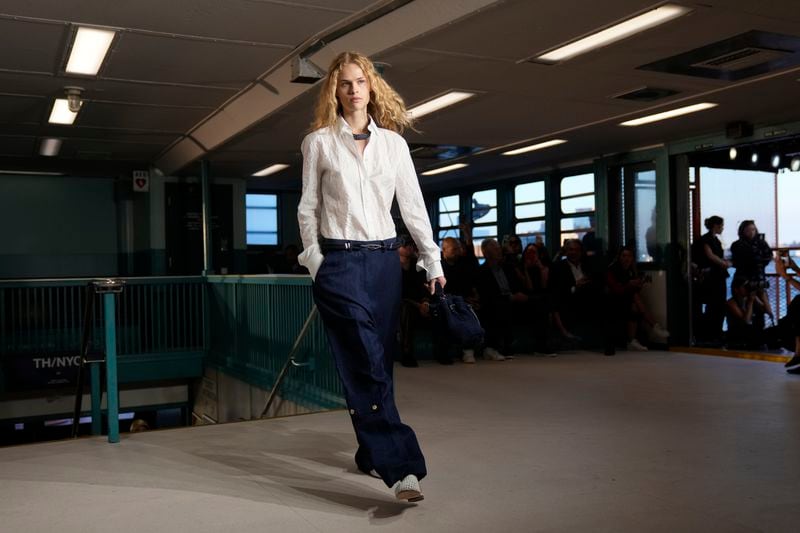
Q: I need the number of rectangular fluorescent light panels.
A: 9